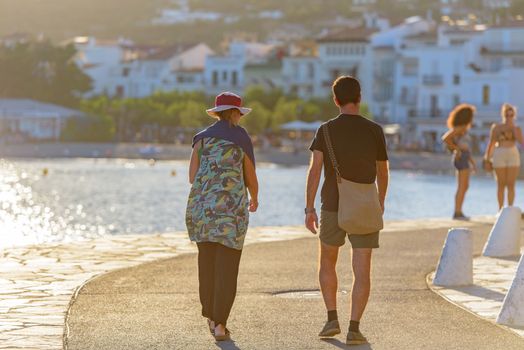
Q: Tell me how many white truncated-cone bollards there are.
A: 3